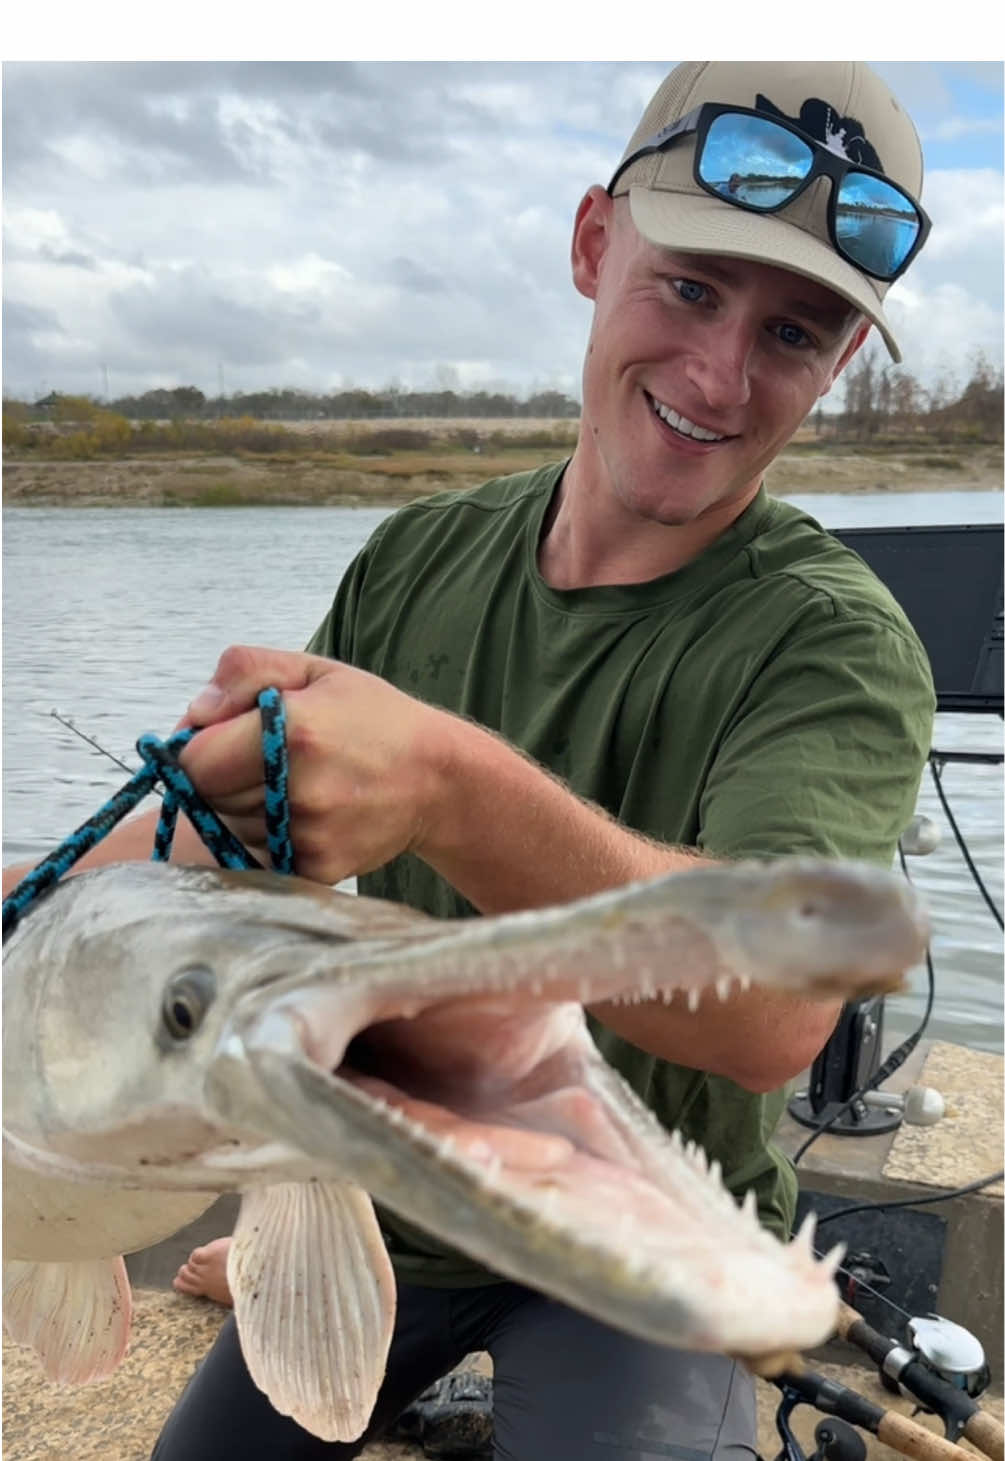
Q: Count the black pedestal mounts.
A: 1